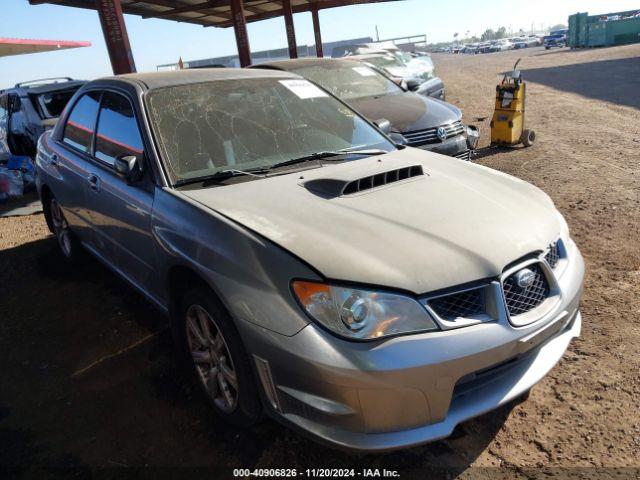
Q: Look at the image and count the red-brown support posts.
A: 4